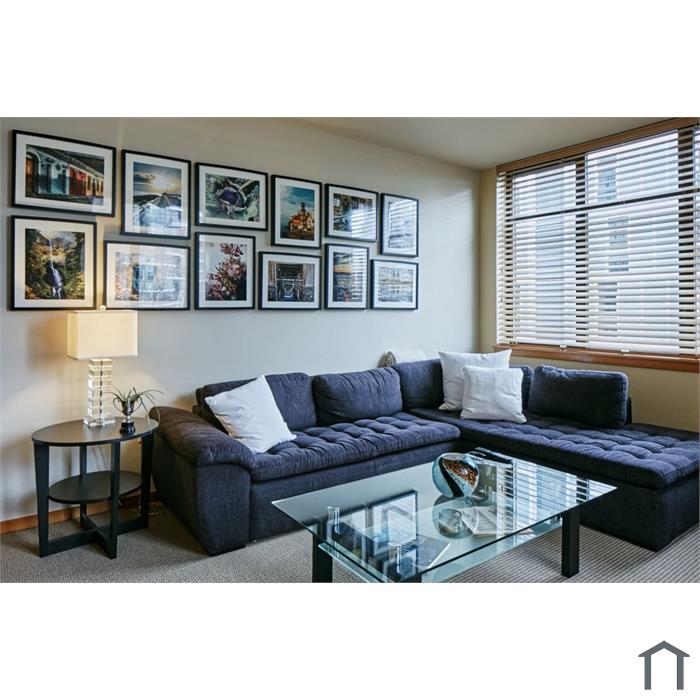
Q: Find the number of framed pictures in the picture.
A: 12